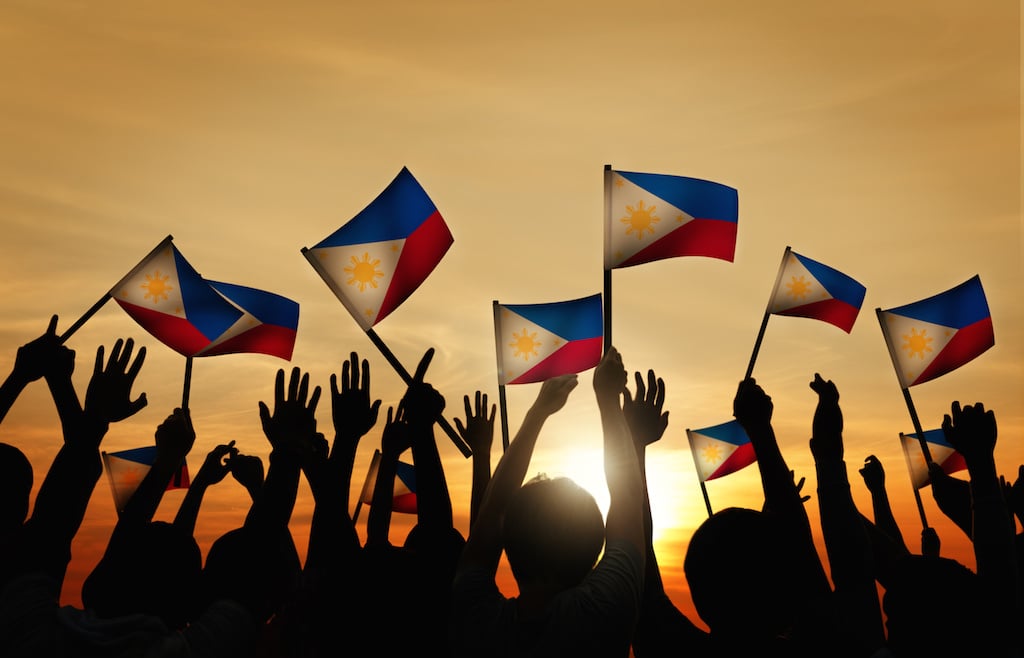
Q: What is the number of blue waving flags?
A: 11